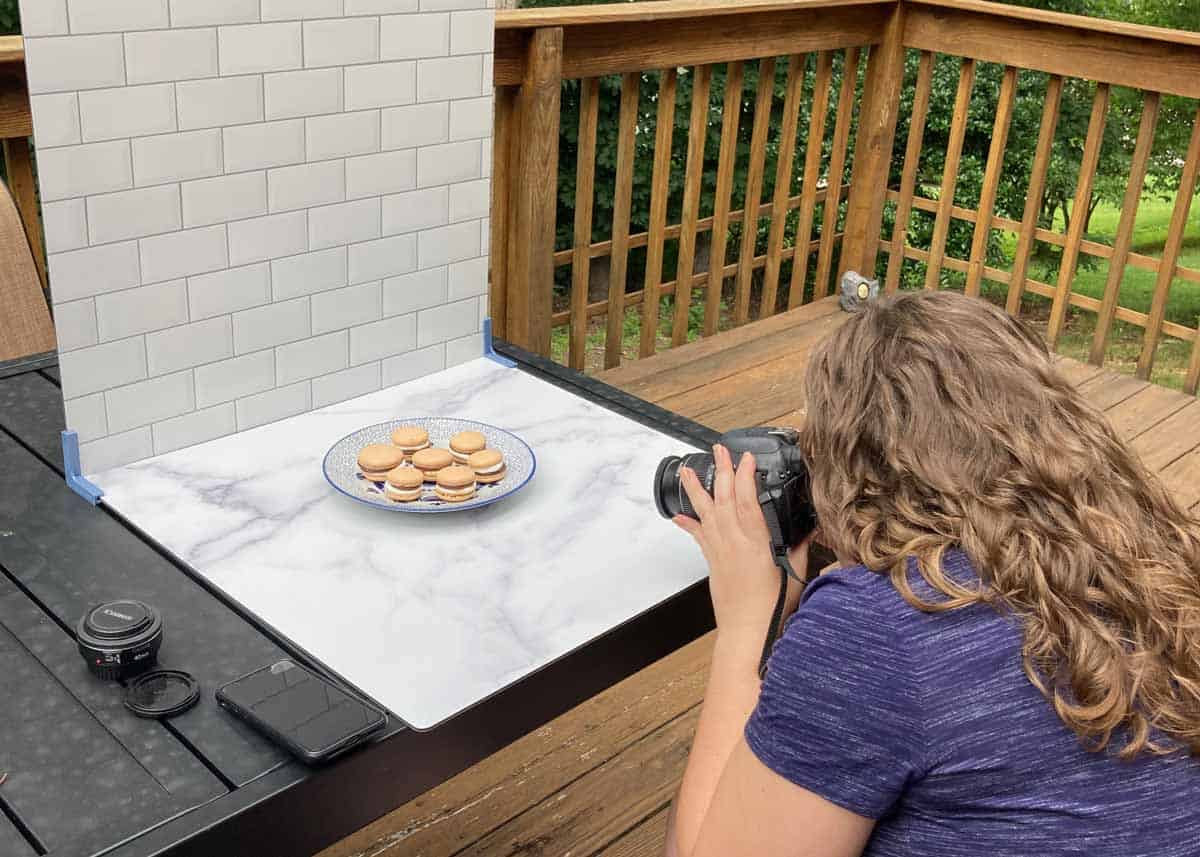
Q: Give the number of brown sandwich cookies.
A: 7